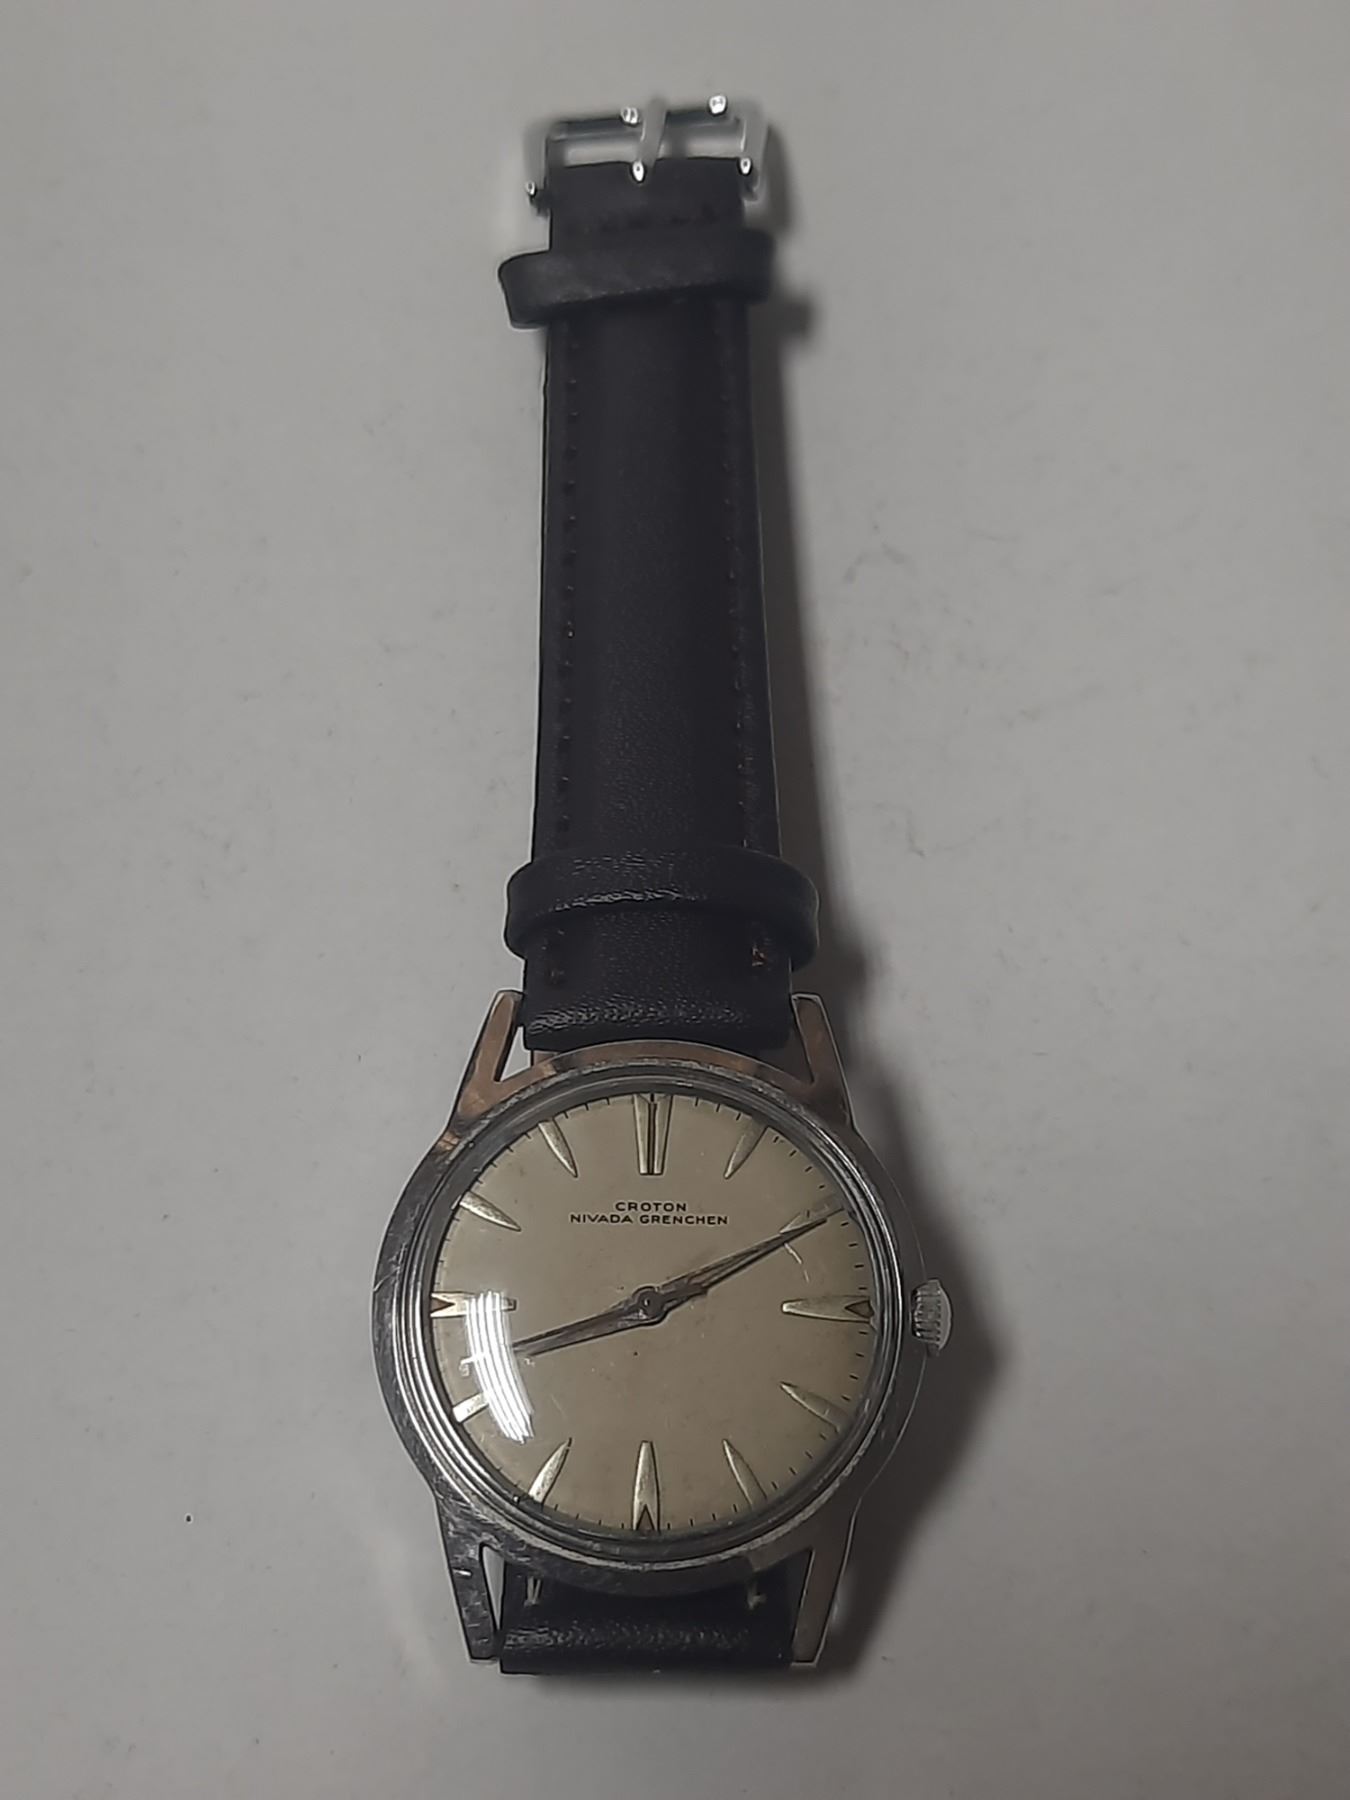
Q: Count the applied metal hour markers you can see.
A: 12